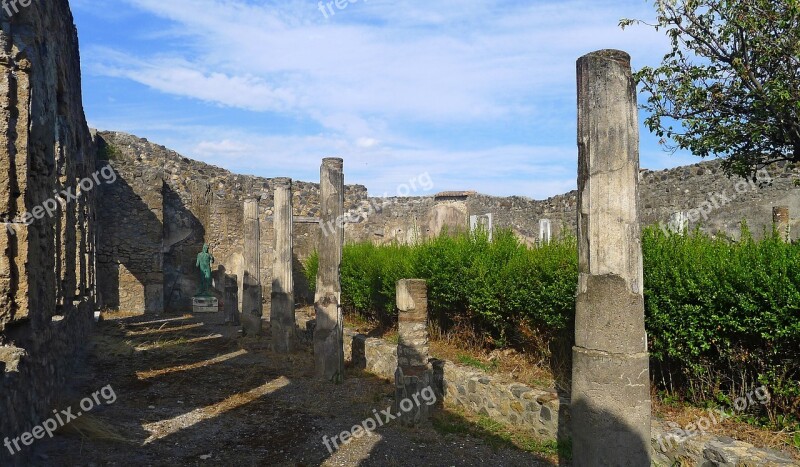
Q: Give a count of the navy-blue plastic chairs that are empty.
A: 0